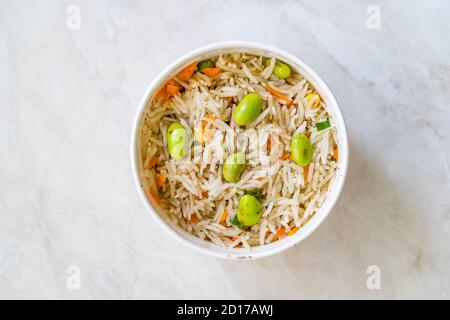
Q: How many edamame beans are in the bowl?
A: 6